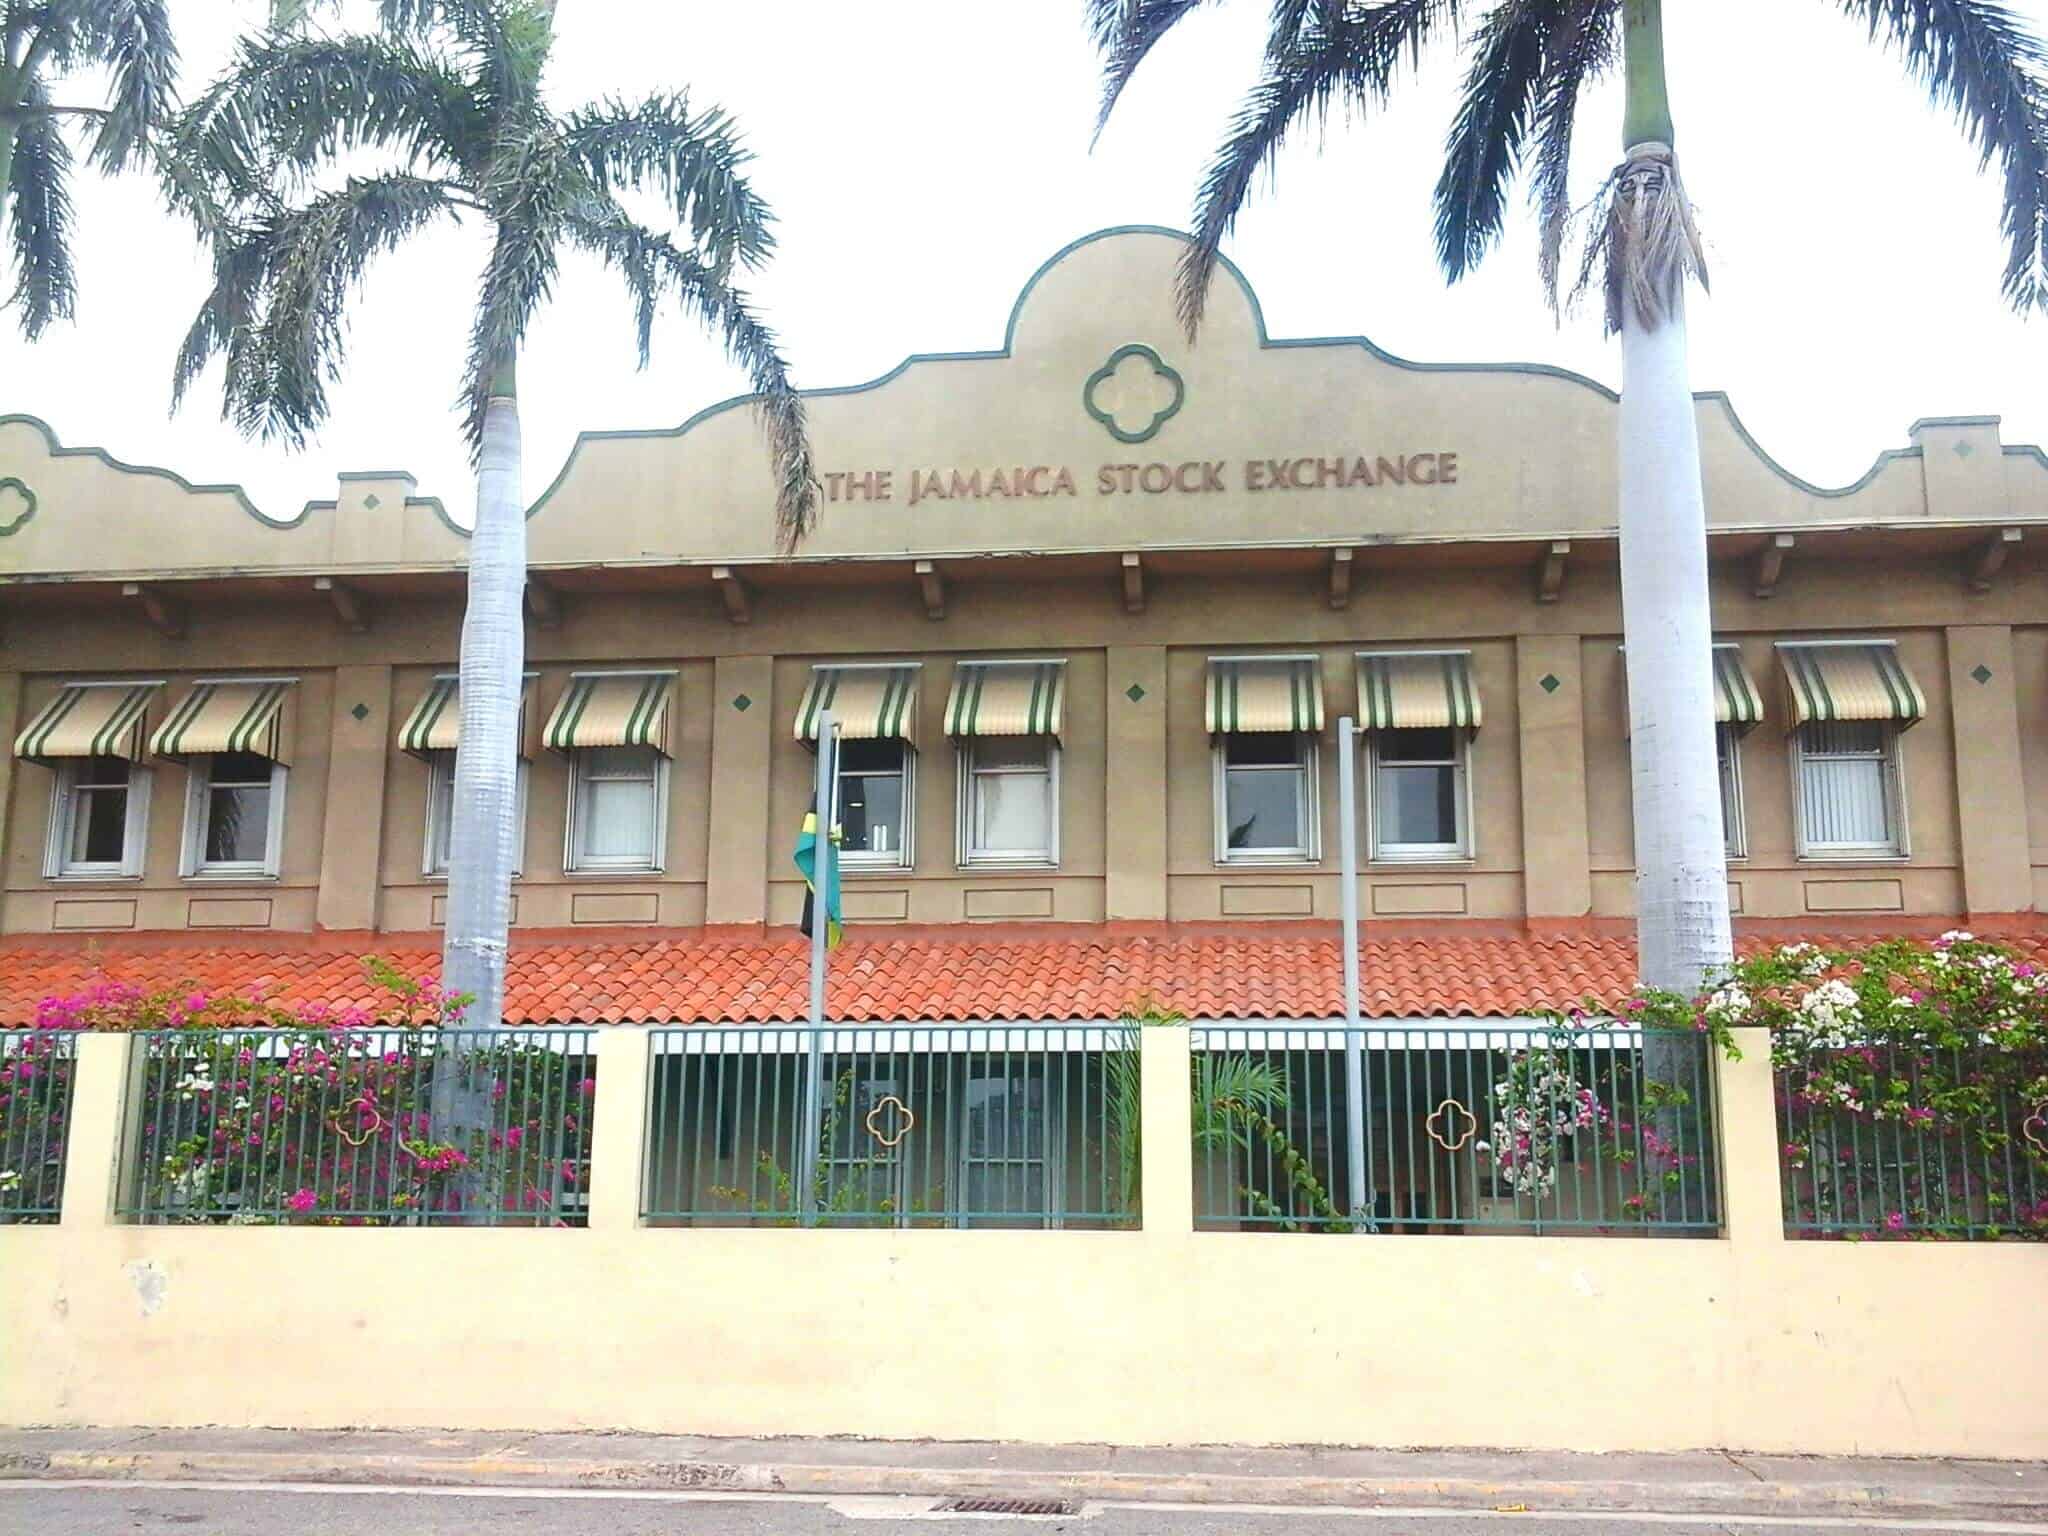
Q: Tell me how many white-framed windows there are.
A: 10